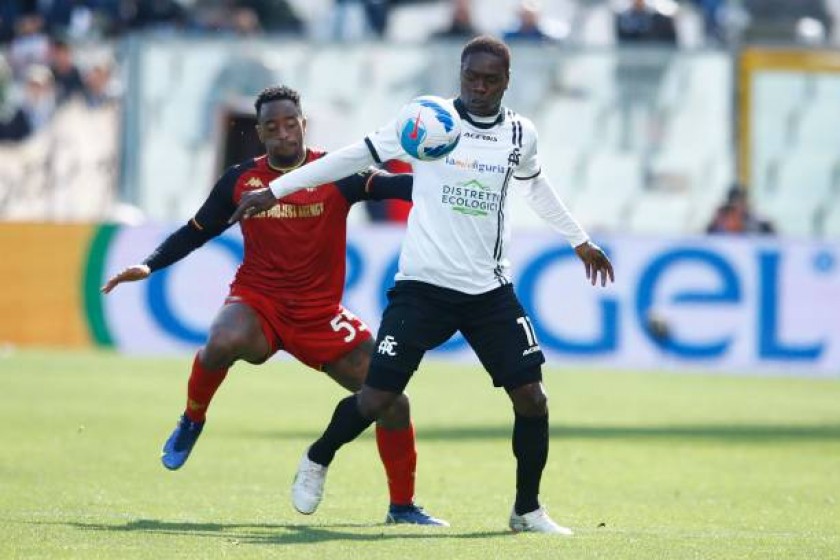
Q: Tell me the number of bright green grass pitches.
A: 1